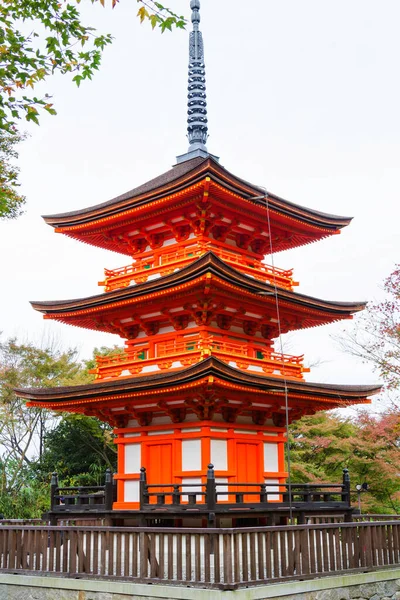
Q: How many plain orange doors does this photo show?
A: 2